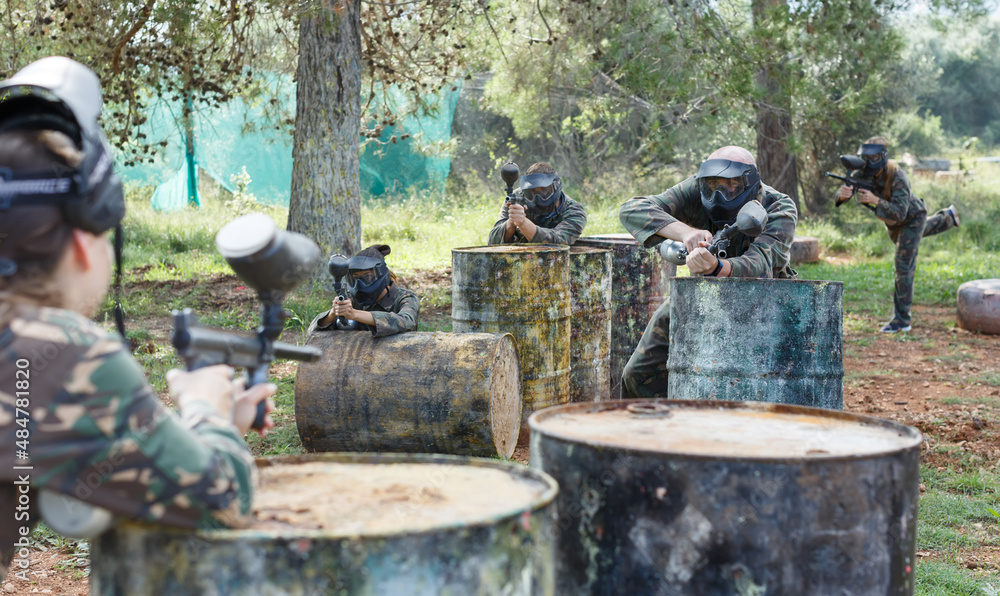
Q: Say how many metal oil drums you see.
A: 7